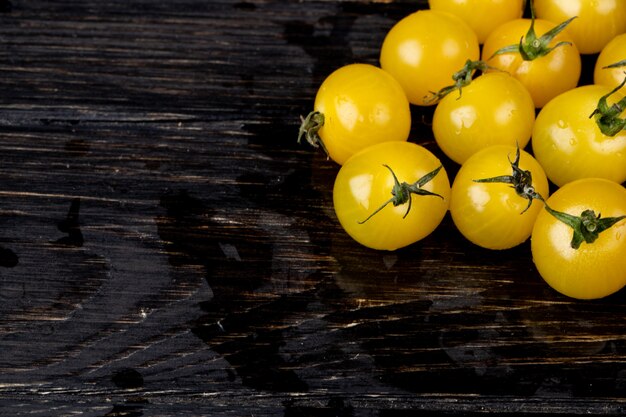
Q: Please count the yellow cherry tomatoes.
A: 11